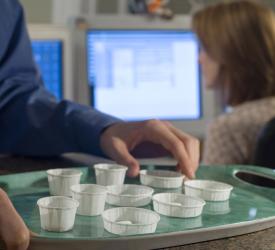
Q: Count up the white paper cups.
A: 9